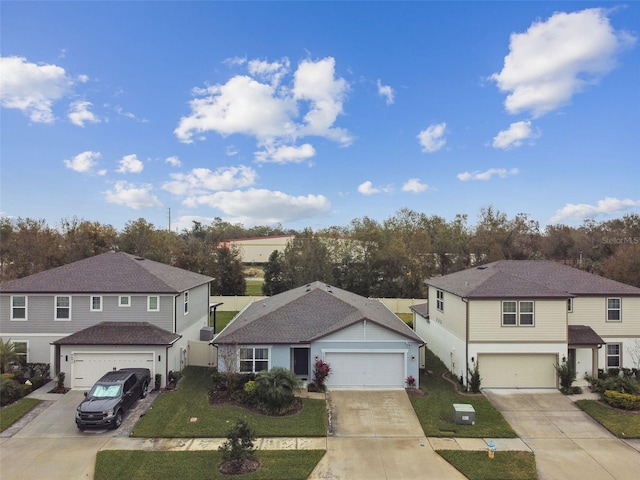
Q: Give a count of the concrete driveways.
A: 3